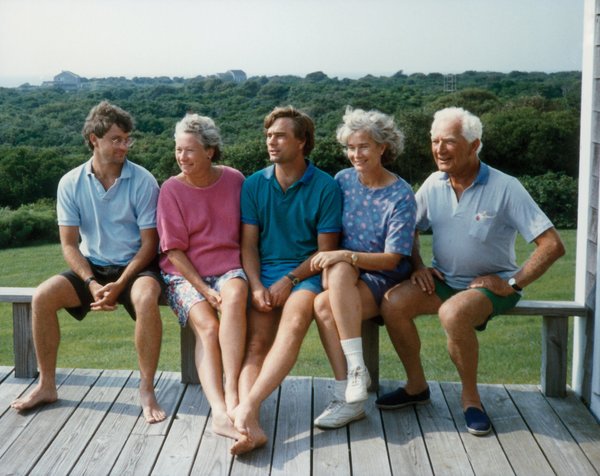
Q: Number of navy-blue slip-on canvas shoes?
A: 2